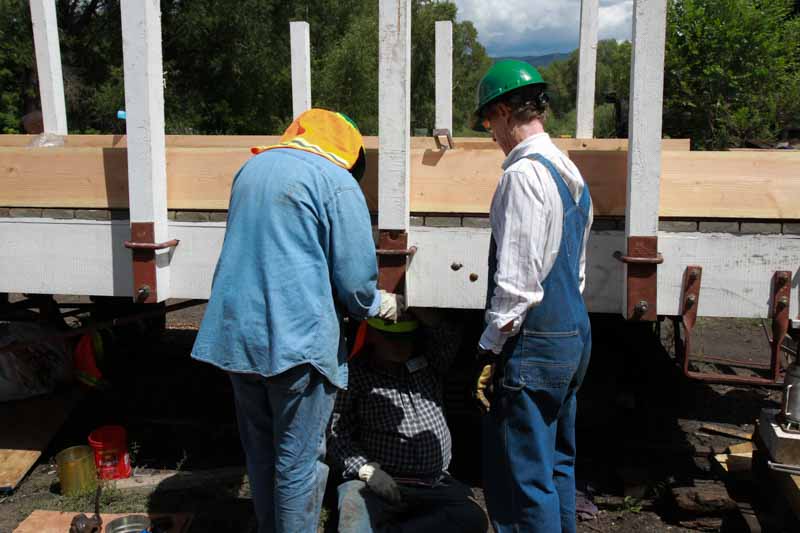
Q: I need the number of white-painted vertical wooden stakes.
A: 7